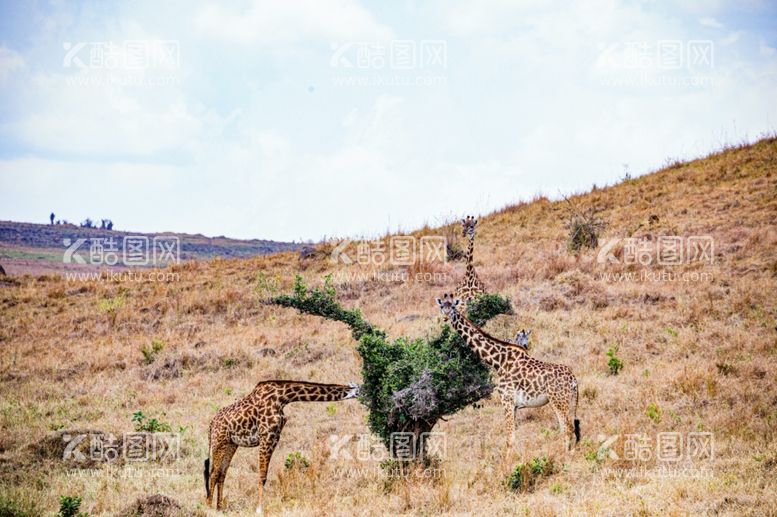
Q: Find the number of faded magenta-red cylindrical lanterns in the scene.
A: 0